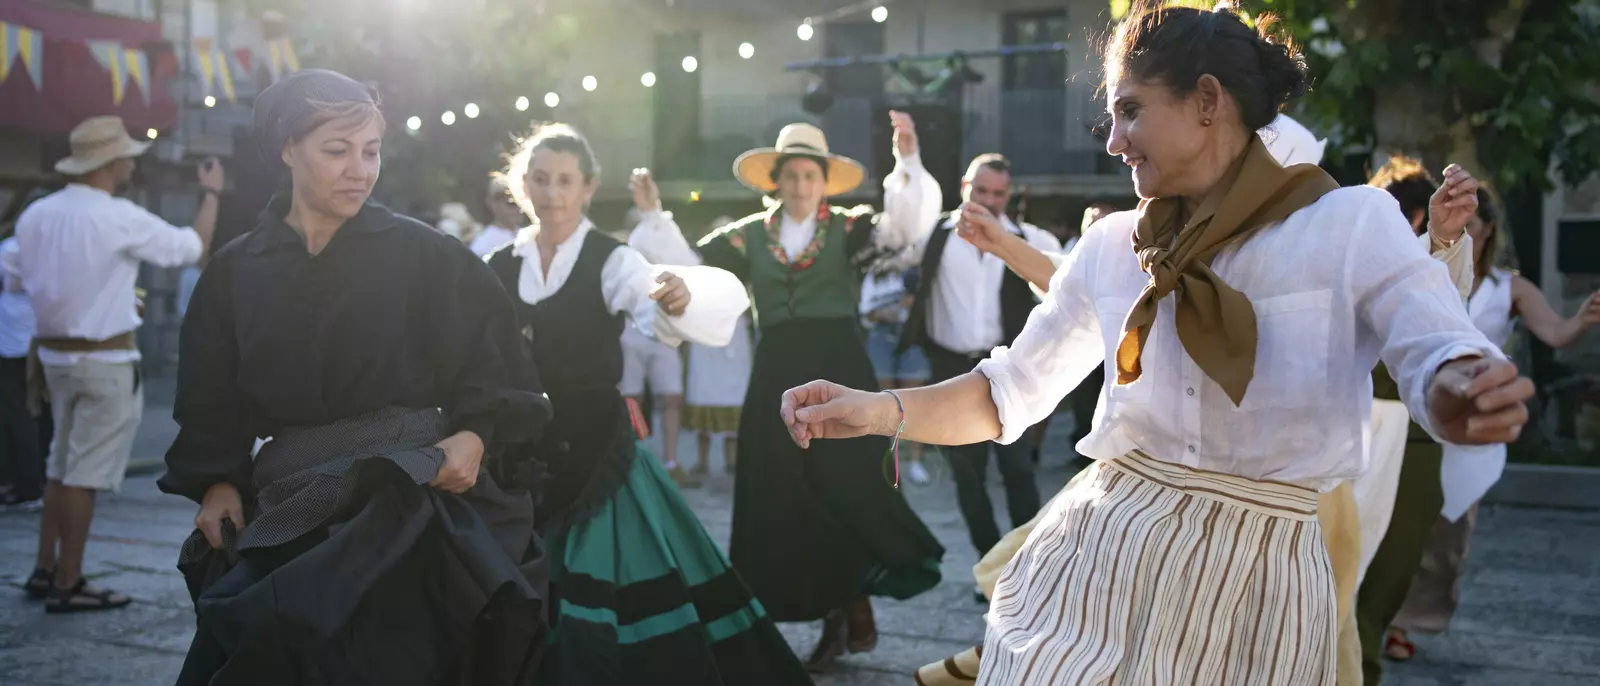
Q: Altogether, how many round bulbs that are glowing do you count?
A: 13